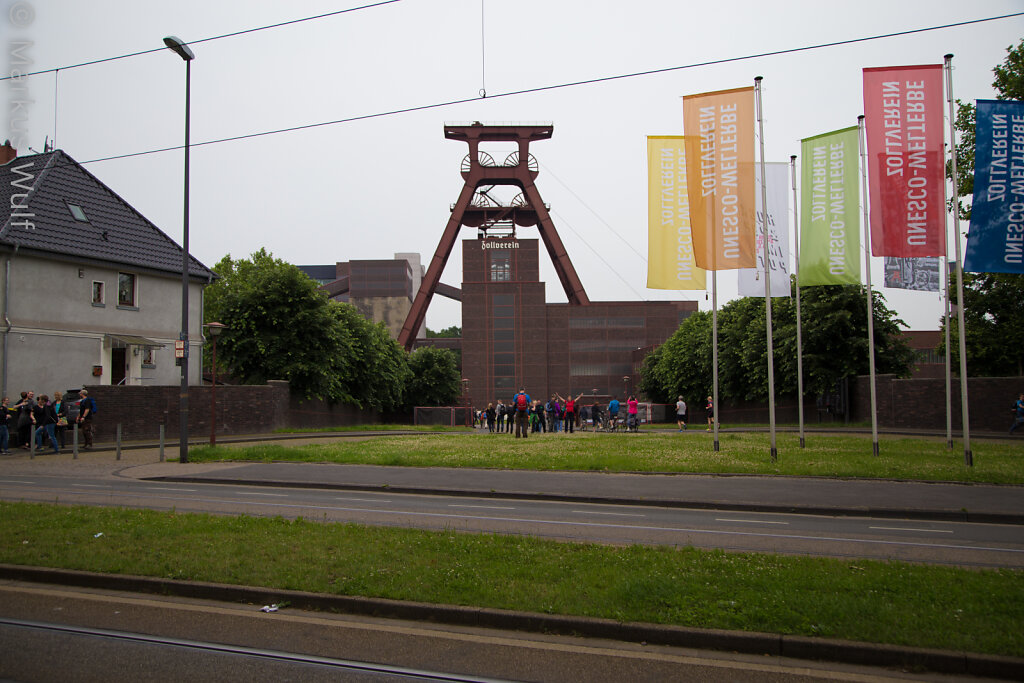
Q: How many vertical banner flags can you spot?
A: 7